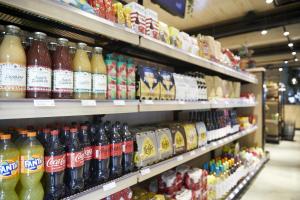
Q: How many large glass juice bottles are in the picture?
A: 5